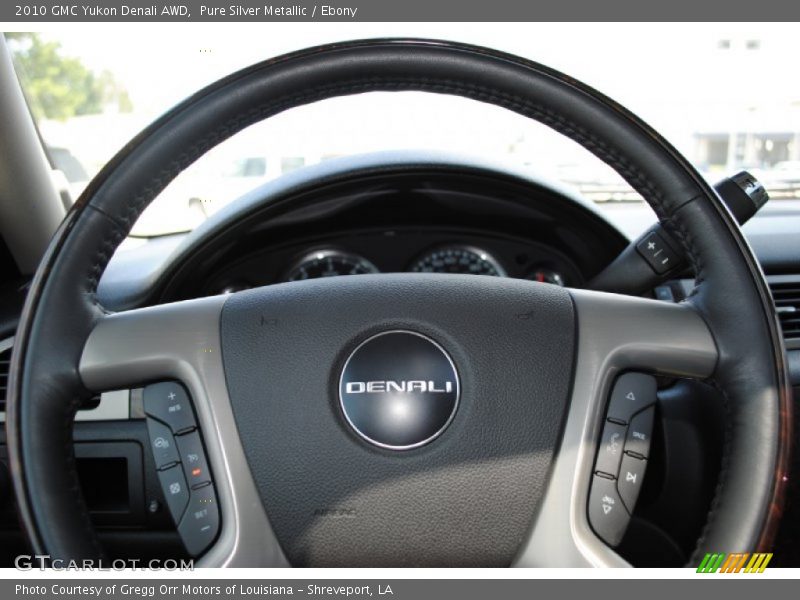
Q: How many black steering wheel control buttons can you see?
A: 10